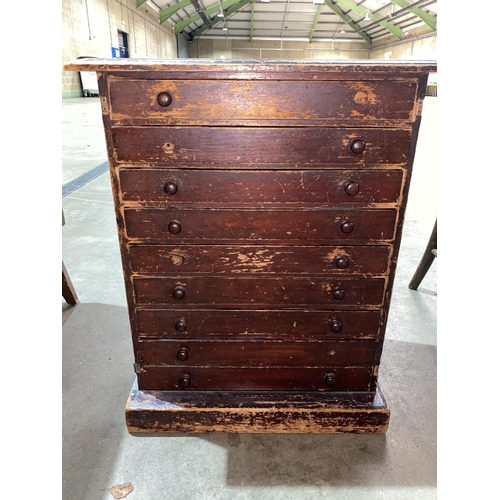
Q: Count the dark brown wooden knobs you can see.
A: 14